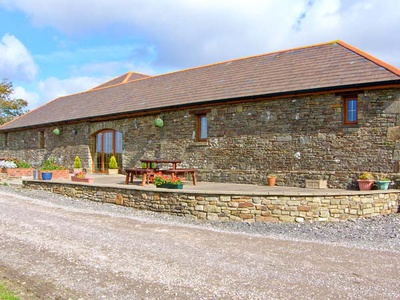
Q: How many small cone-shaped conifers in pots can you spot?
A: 2